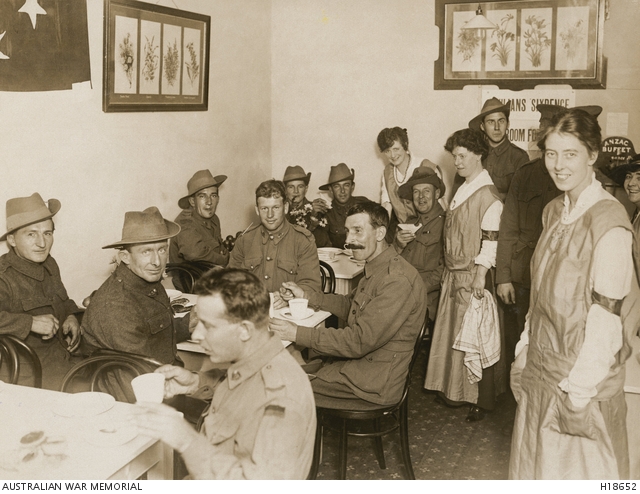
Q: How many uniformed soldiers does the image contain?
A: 11